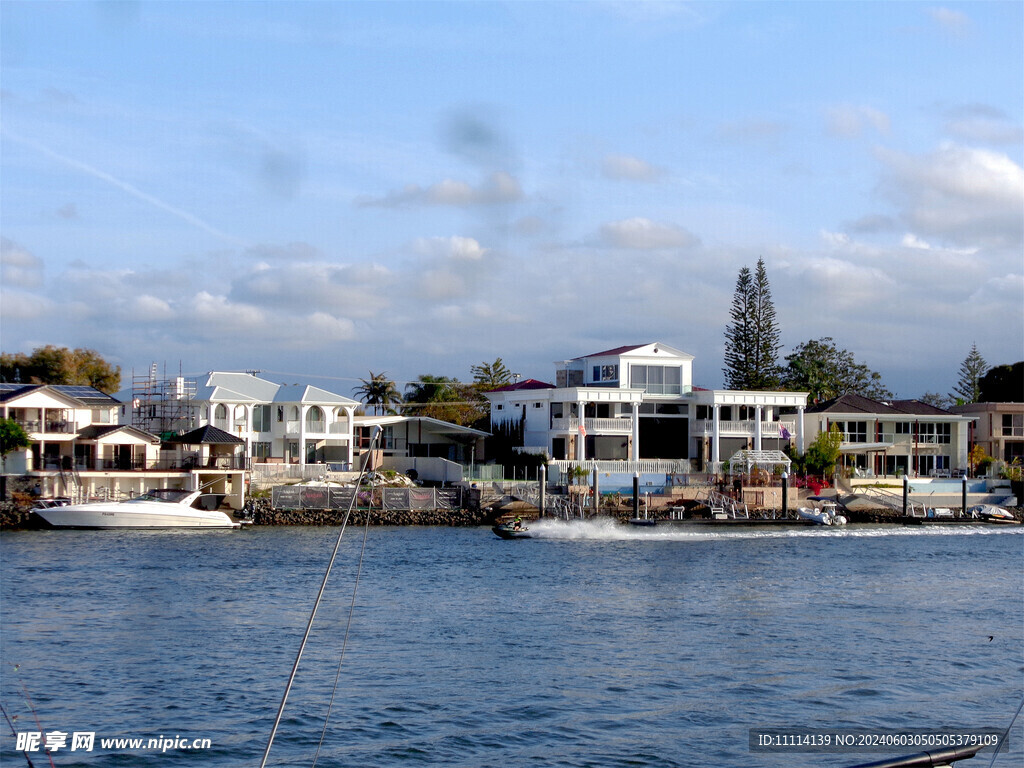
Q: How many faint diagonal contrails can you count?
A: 1